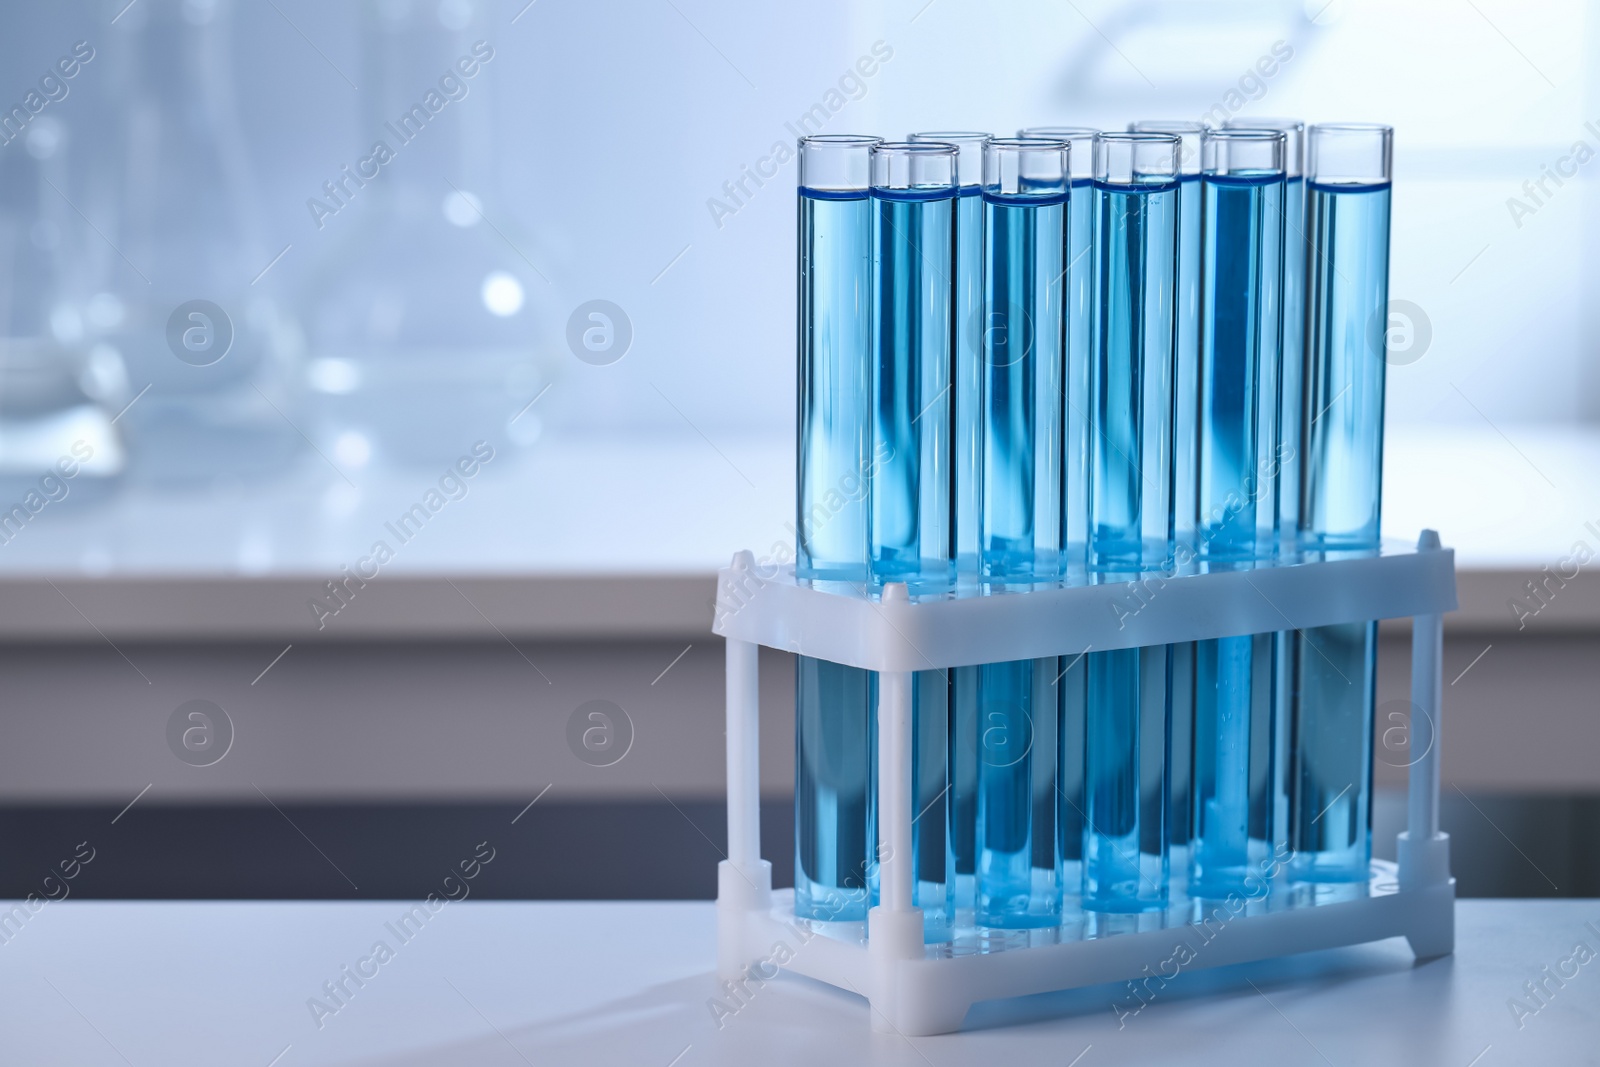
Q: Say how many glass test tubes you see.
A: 10